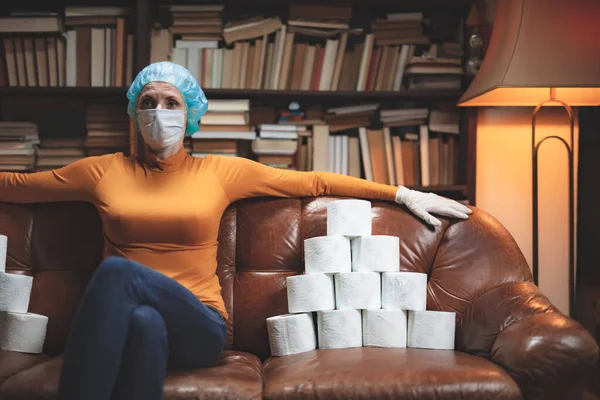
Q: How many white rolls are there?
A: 13